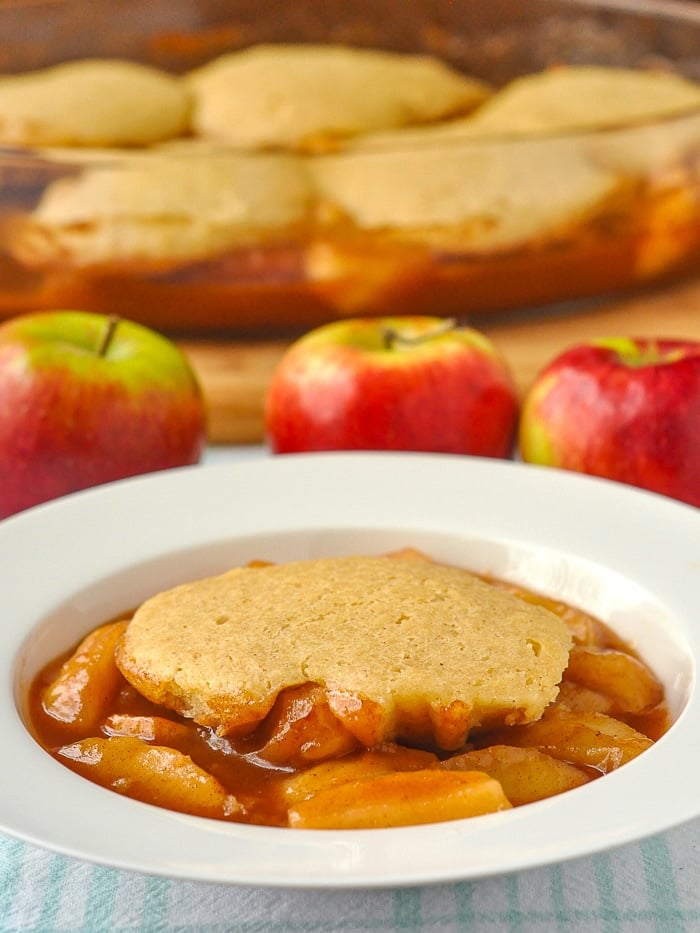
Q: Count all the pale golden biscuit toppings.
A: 6